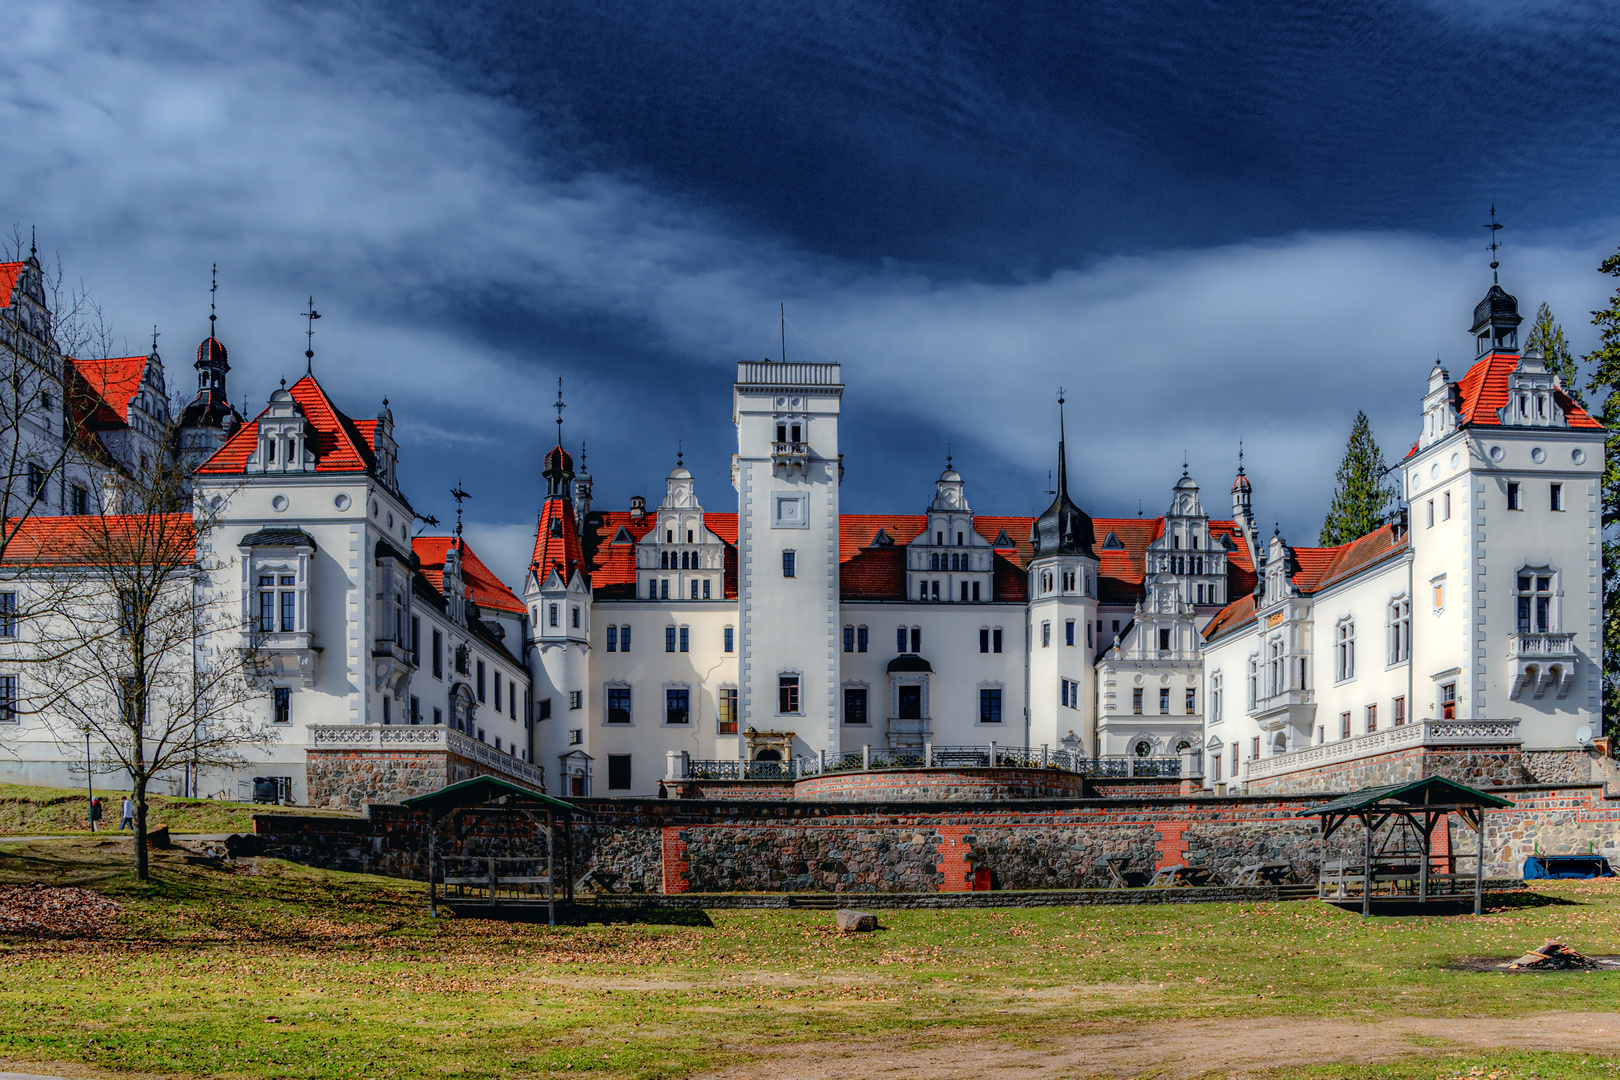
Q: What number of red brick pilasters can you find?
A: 4